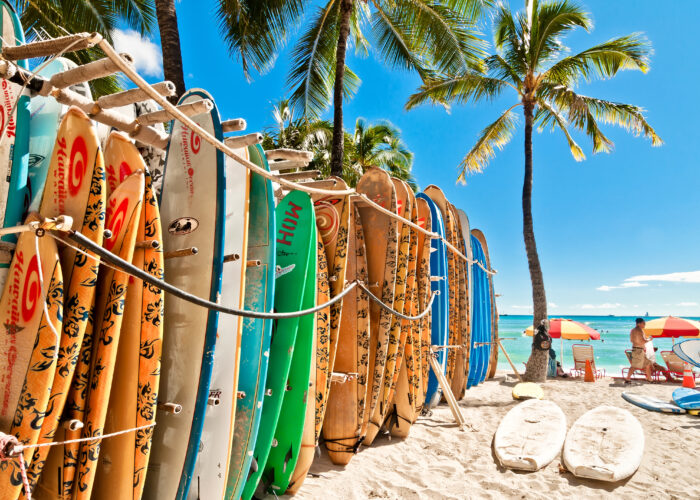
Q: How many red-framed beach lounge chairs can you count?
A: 3